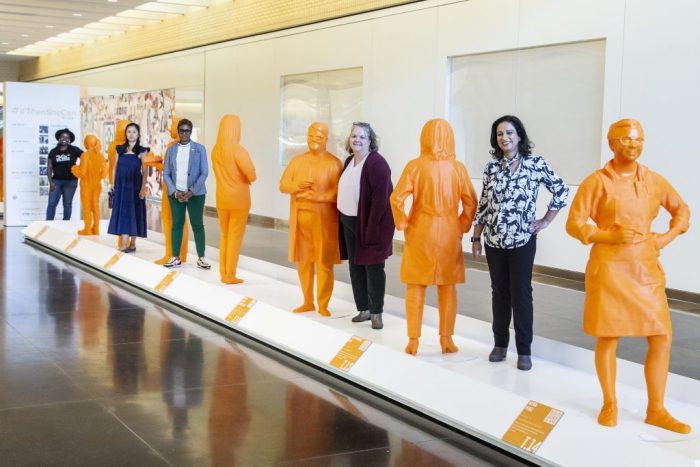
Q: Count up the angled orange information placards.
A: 7